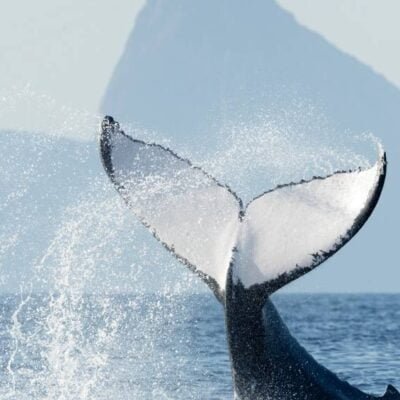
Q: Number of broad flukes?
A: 2